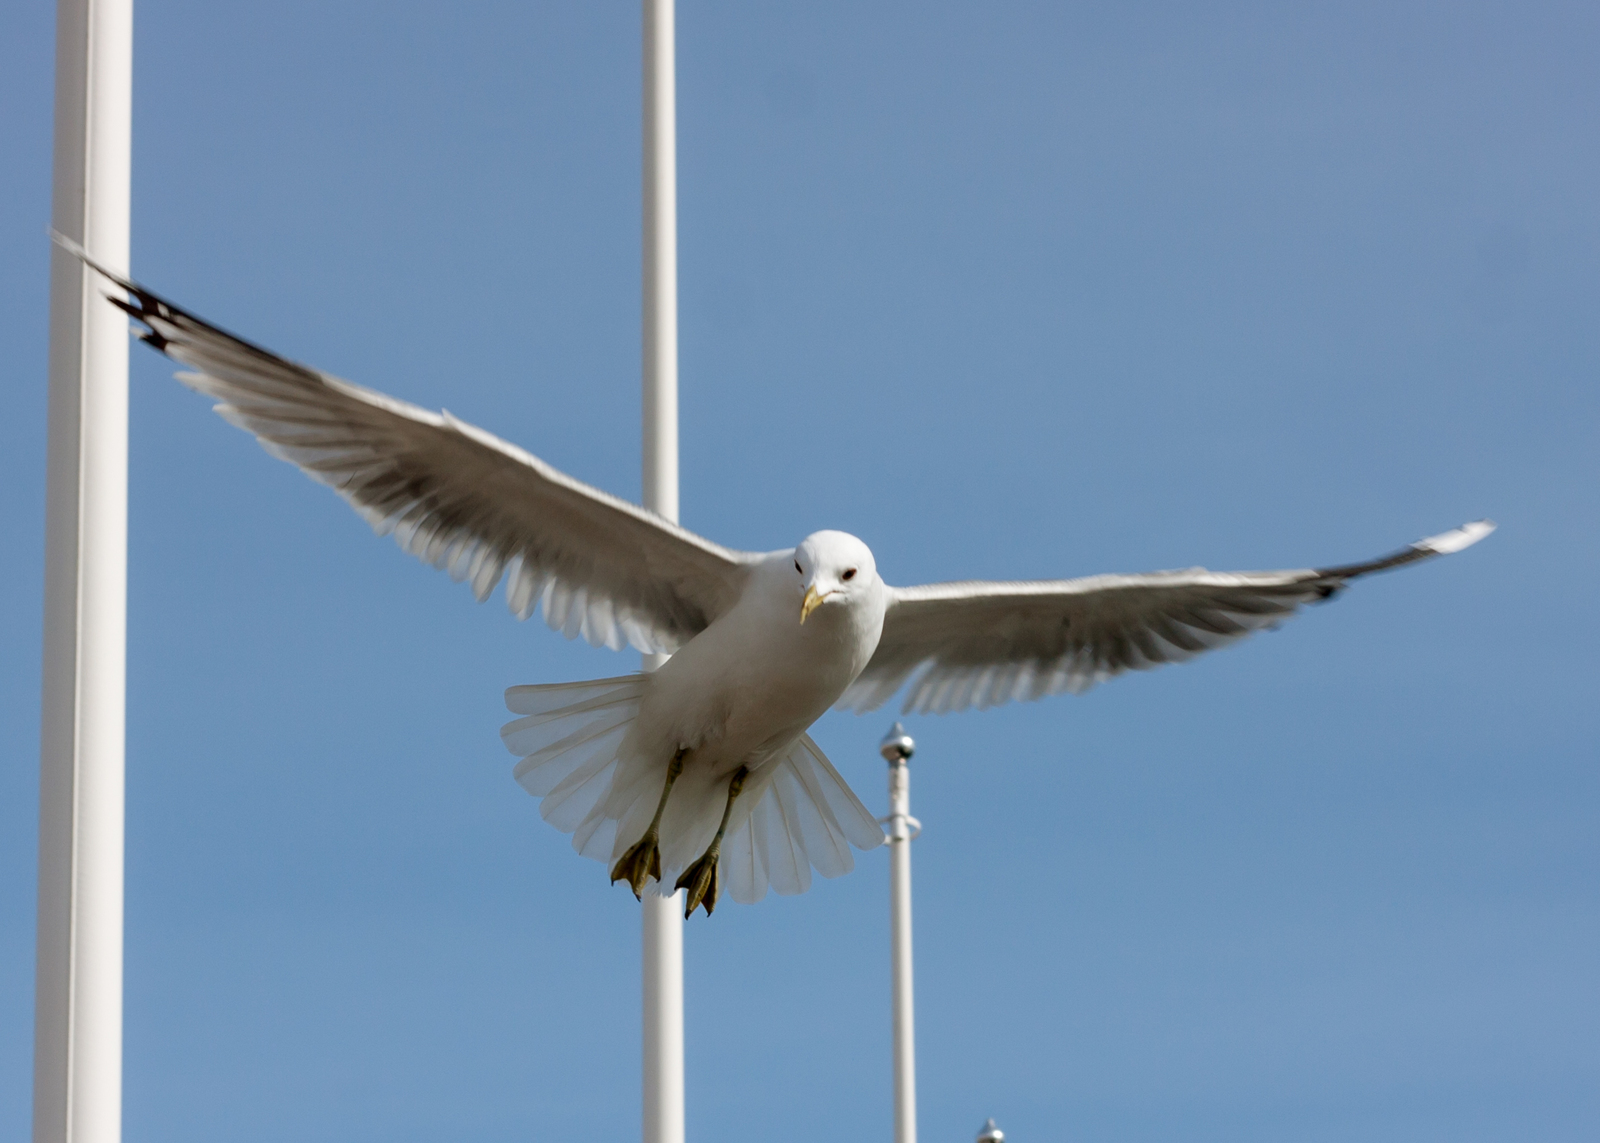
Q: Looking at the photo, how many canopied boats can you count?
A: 0